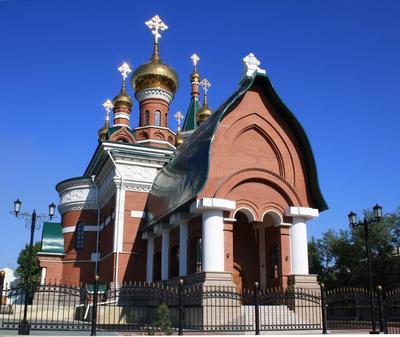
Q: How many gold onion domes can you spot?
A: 6